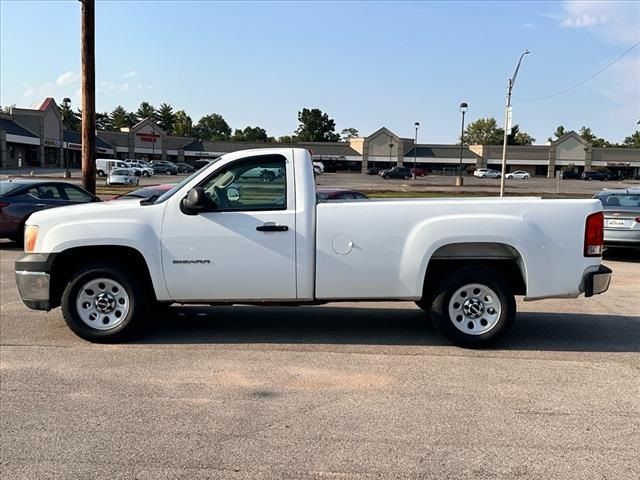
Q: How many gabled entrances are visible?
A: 4